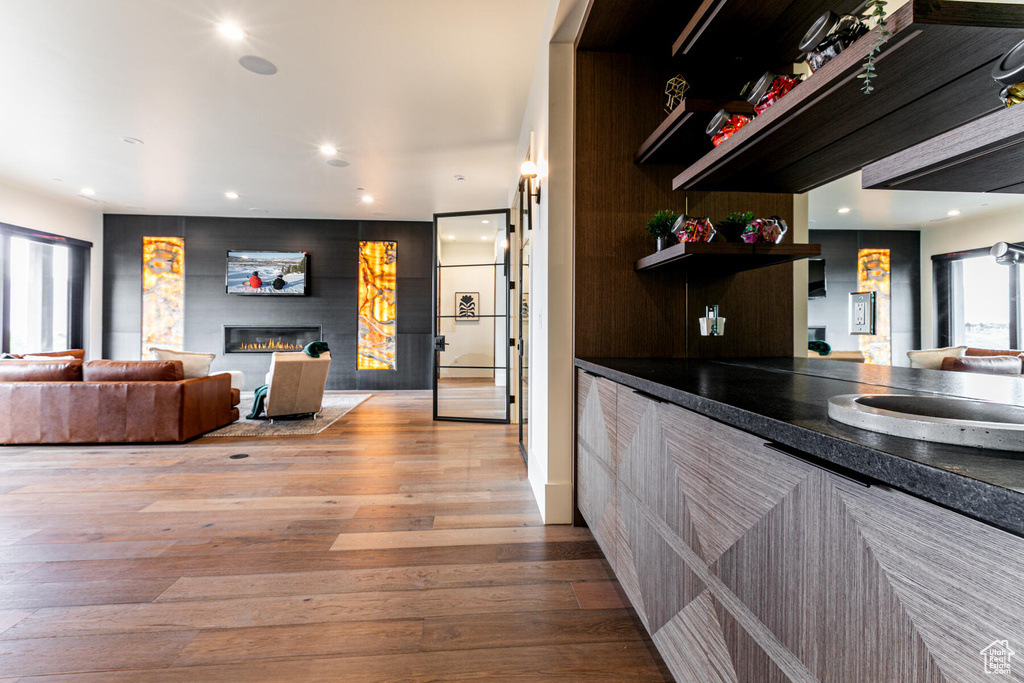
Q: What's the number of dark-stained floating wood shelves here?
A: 5